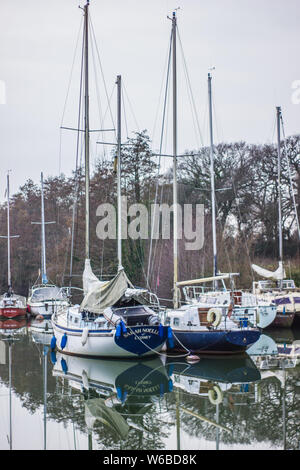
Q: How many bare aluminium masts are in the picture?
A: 7